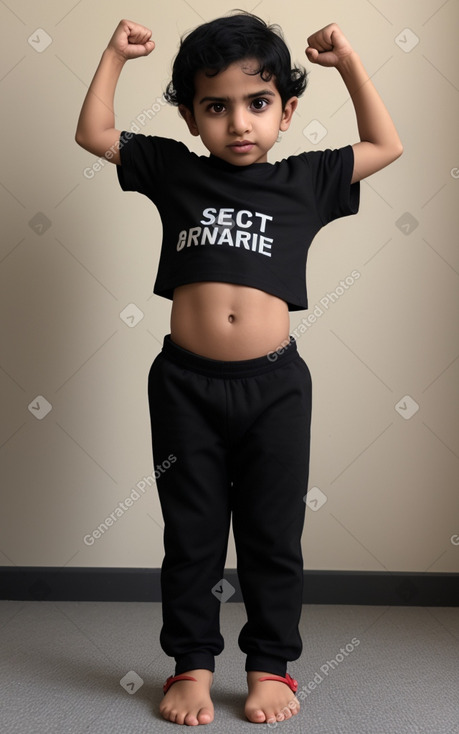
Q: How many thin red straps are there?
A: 2